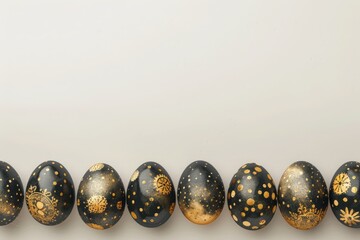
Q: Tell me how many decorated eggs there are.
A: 8